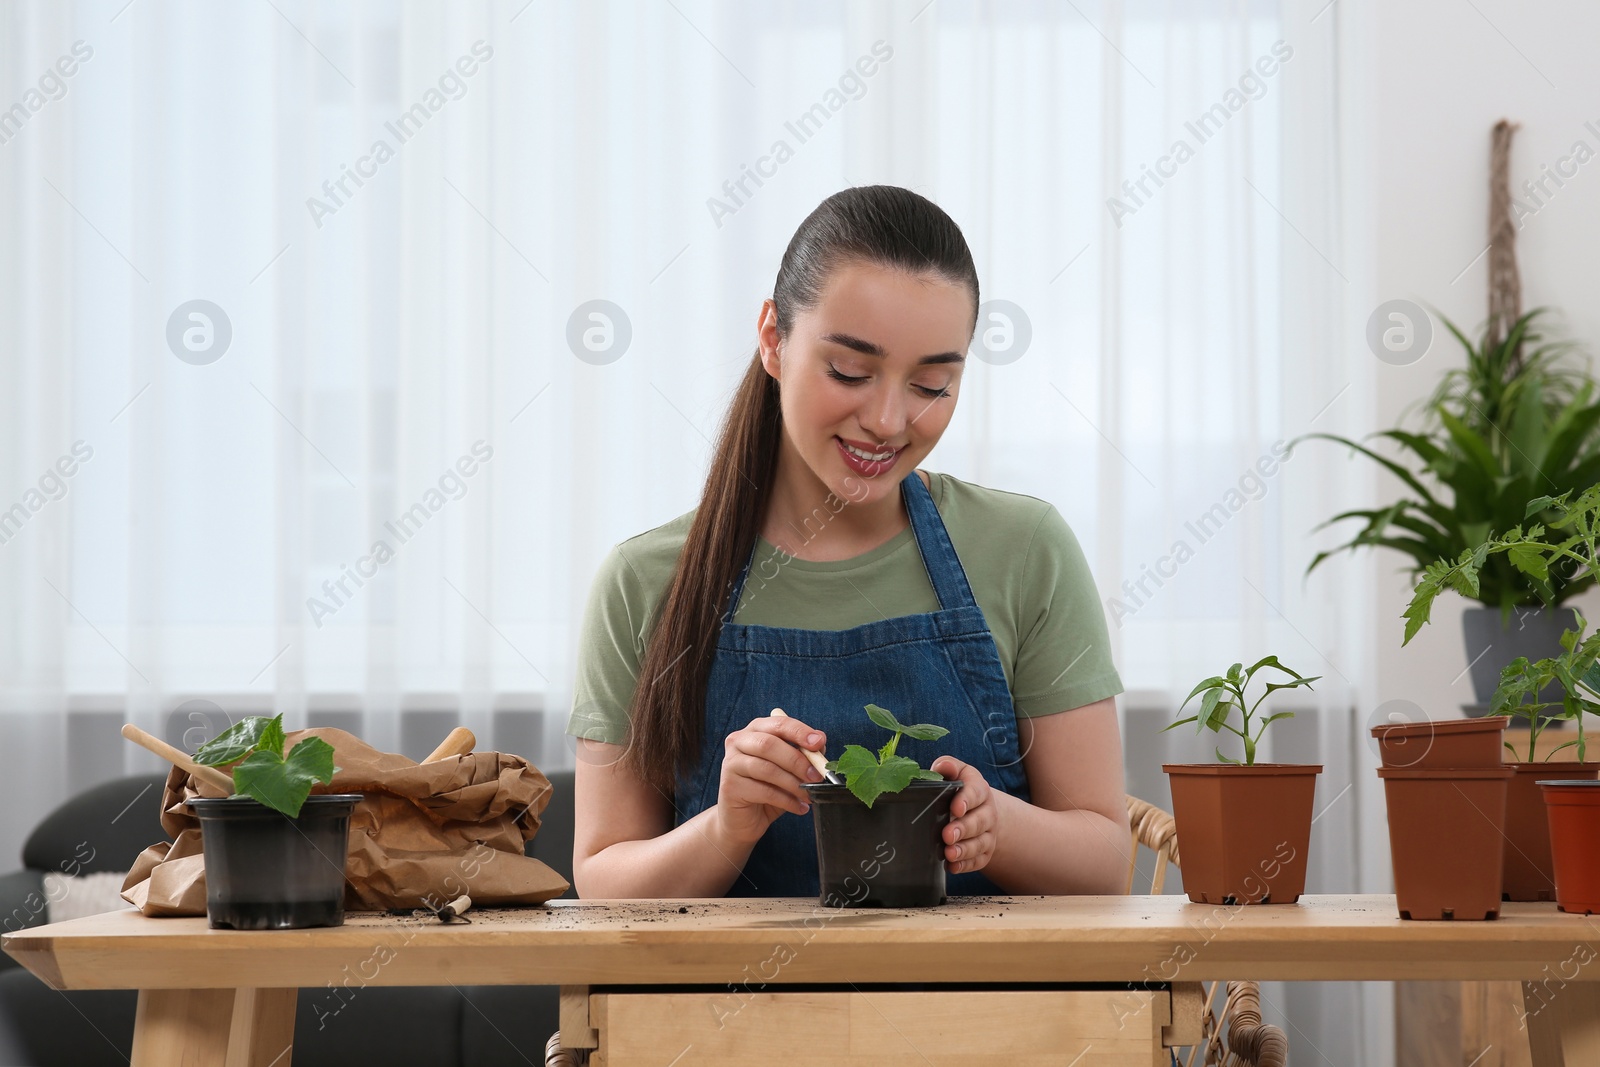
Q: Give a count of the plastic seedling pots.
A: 7